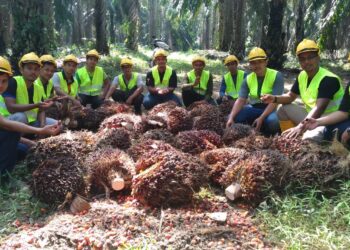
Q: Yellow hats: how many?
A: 11